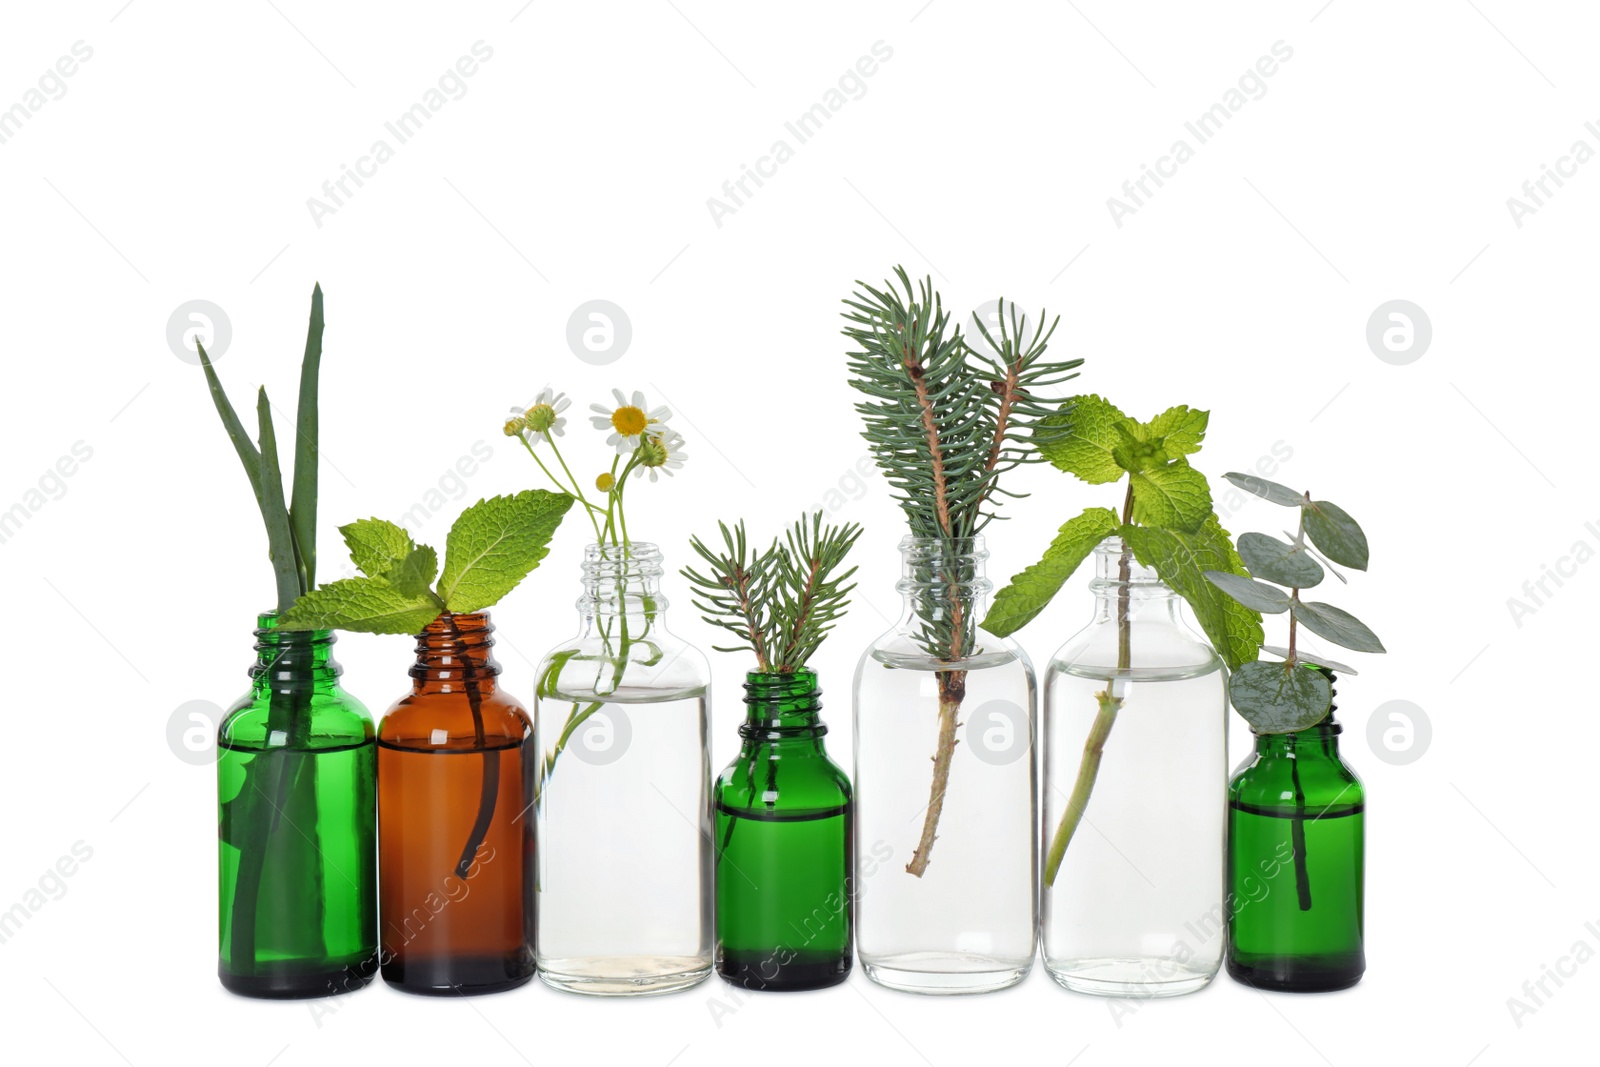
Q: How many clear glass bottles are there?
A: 3